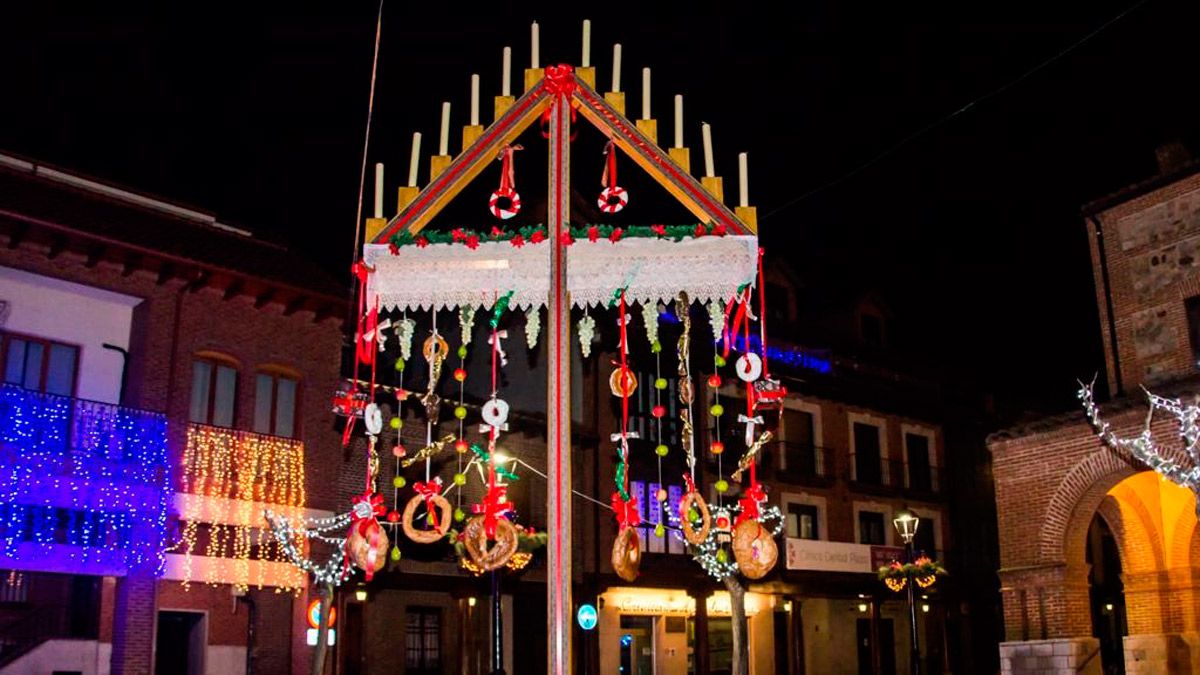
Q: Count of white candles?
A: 12